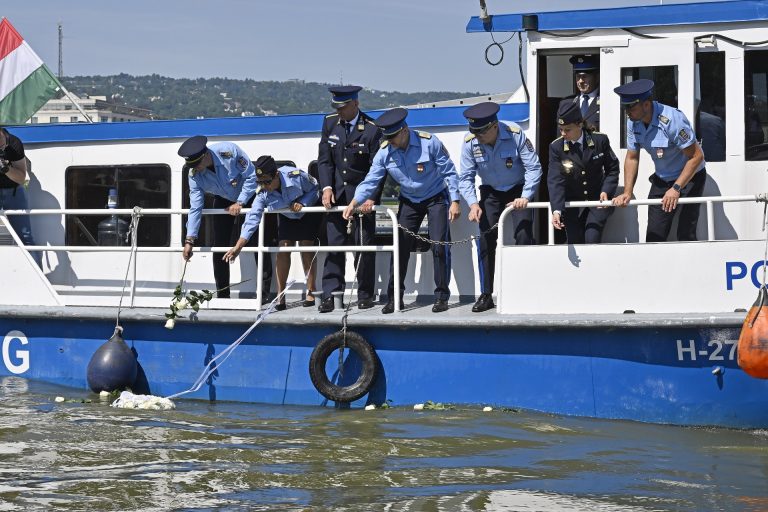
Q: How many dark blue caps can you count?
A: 8